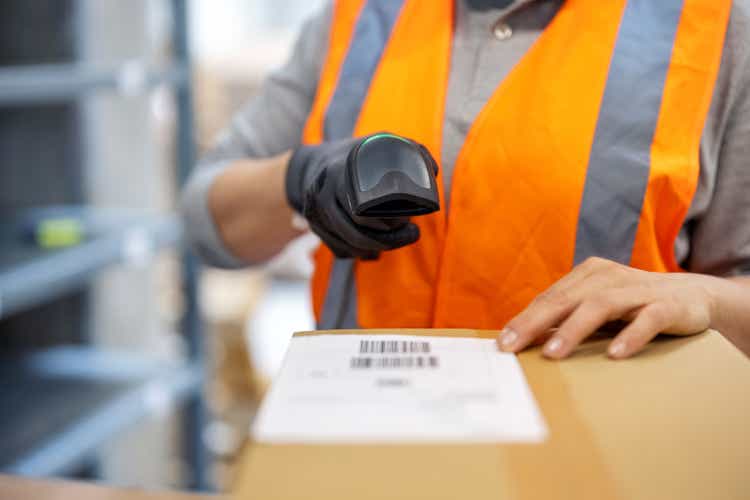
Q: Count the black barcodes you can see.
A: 2